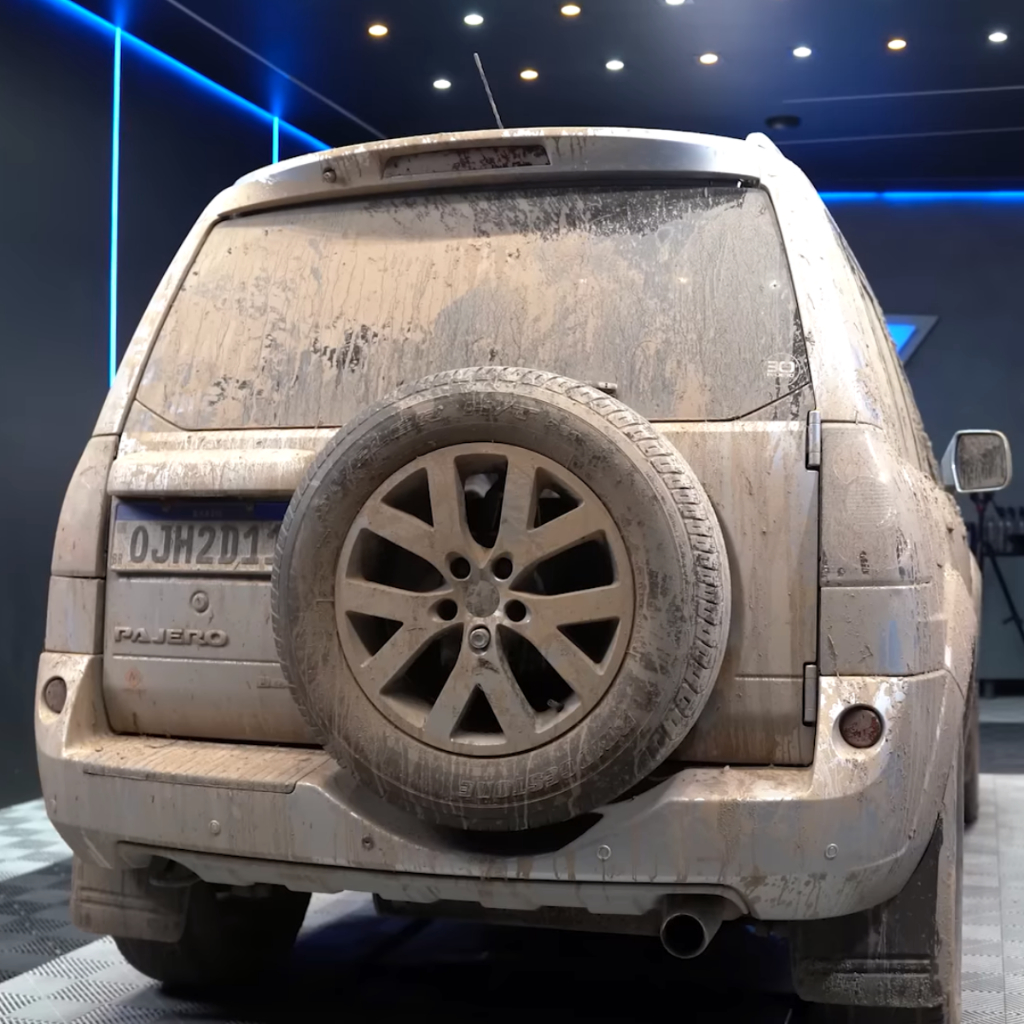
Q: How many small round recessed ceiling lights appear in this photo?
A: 11